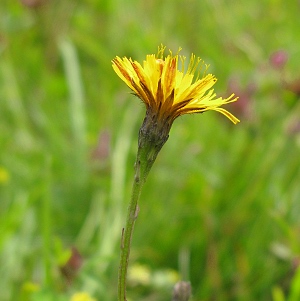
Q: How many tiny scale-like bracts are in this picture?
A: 3